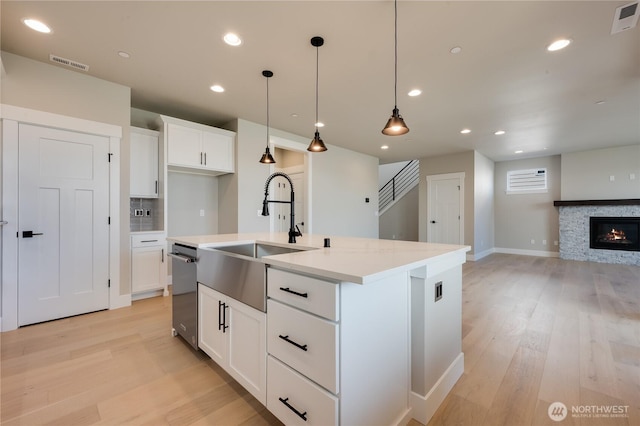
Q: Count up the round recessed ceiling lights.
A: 10